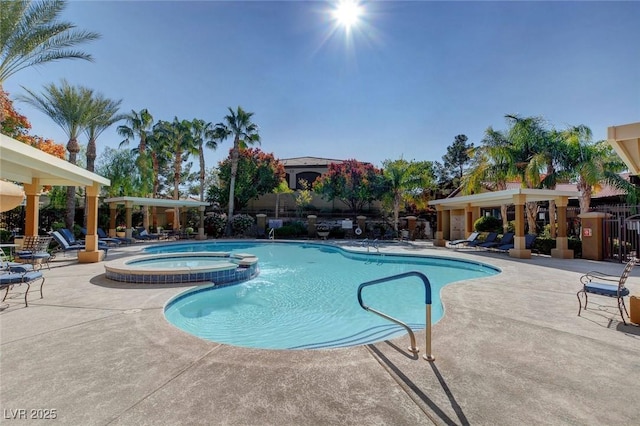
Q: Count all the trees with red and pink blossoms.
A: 2